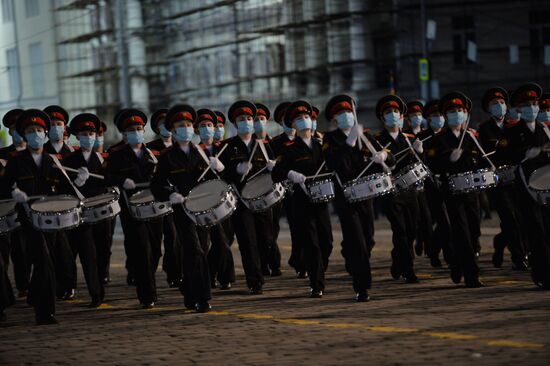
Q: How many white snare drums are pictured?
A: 12